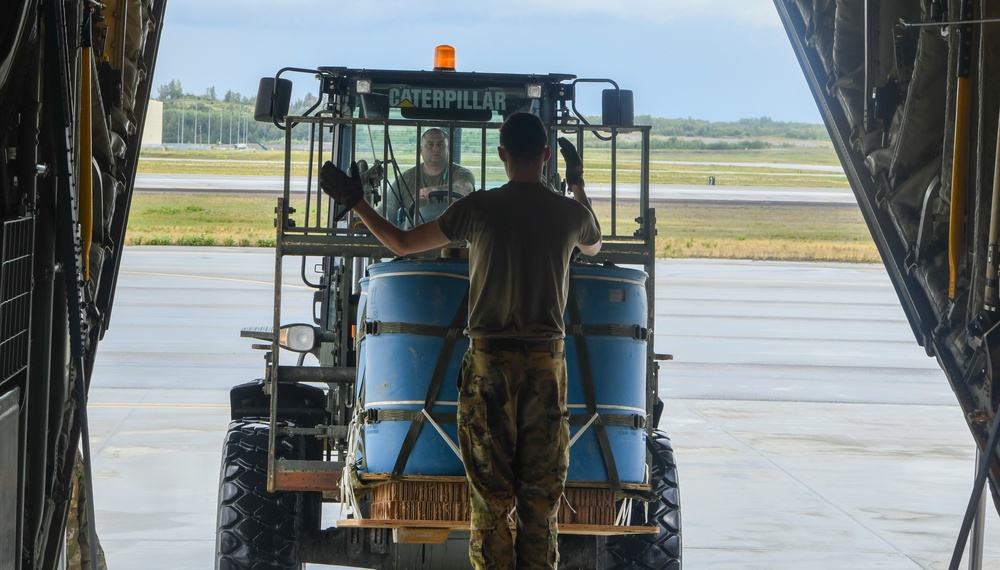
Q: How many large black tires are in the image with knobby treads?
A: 2